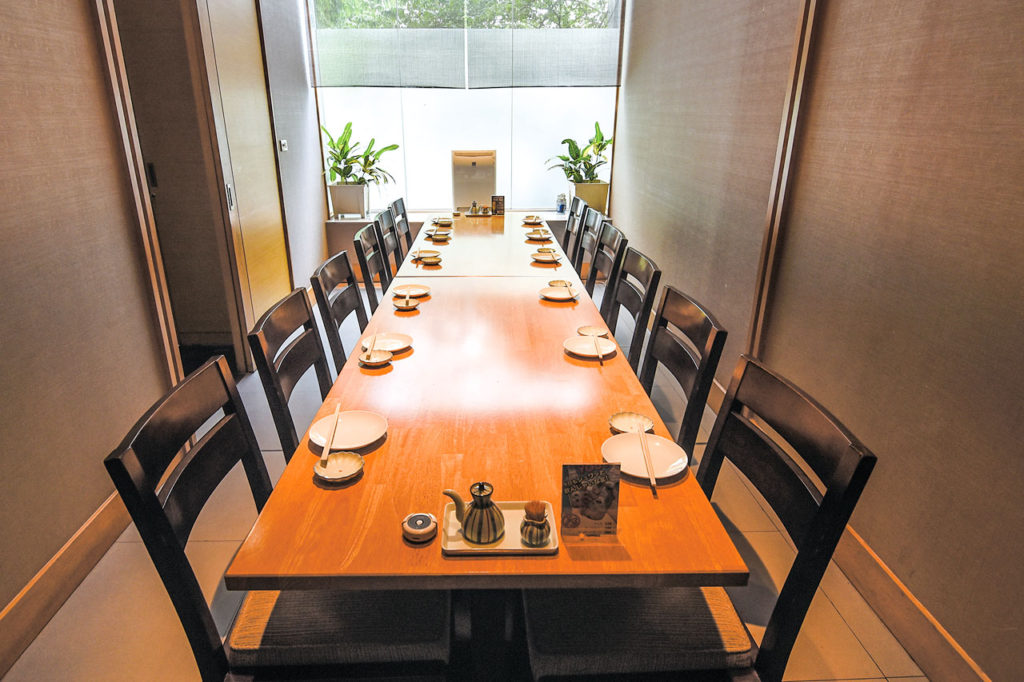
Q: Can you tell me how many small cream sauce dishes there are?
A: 12